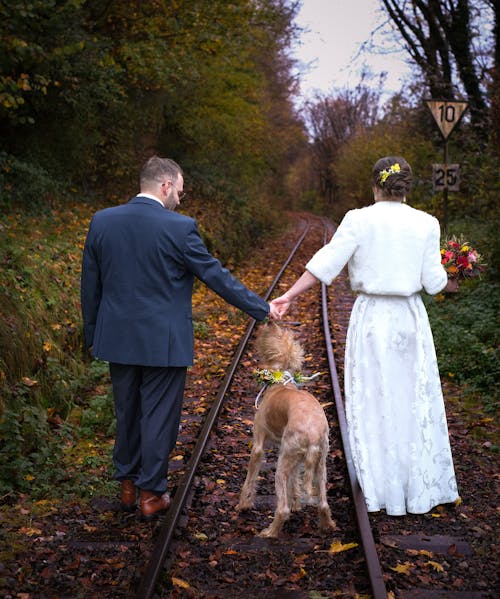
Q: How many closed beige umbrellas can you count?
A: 0